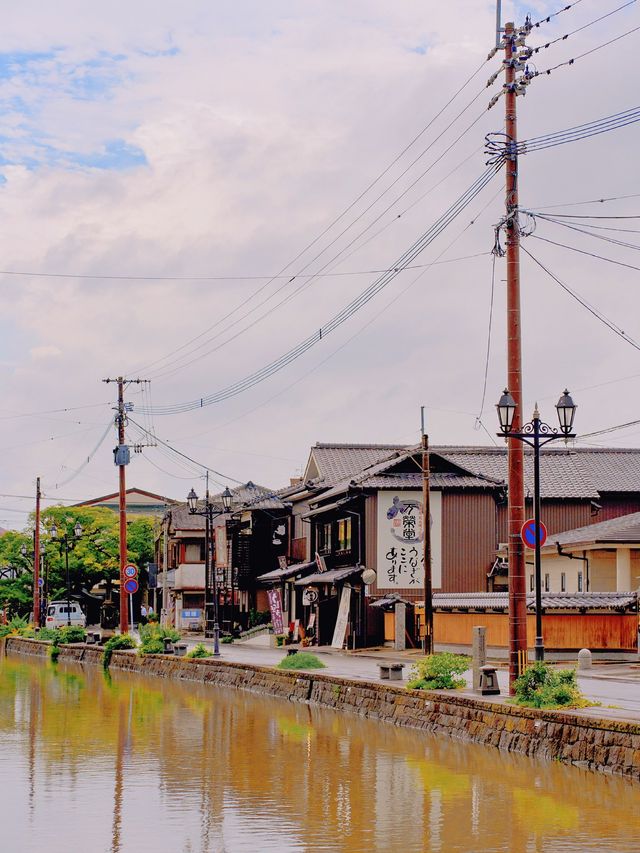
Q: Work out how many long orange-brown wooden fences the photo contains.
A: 1